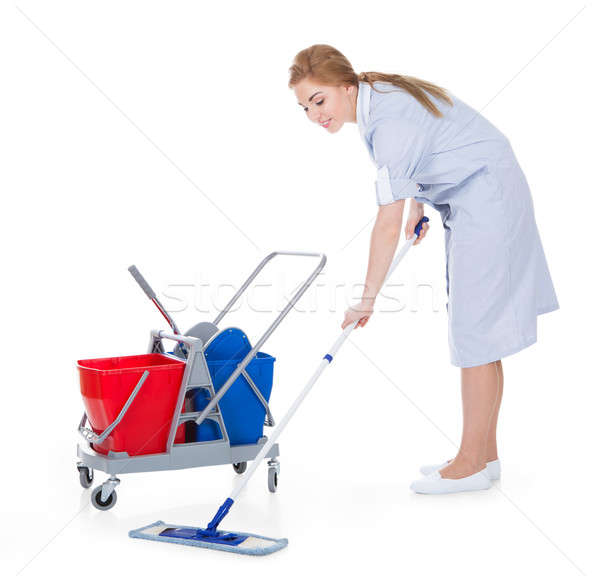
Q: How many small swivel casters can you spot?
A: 4